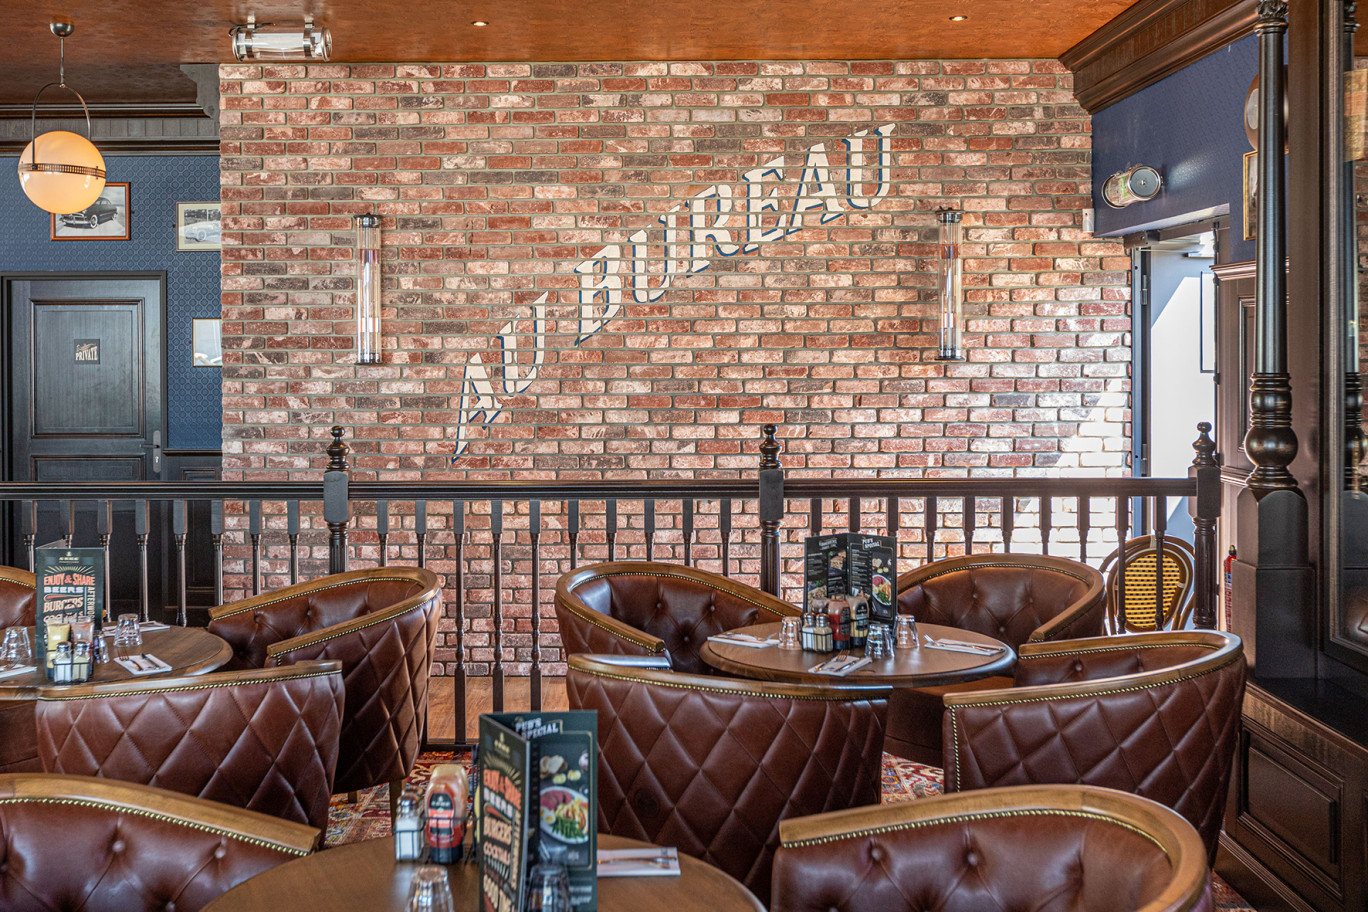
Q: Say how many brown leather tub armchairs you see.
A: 9